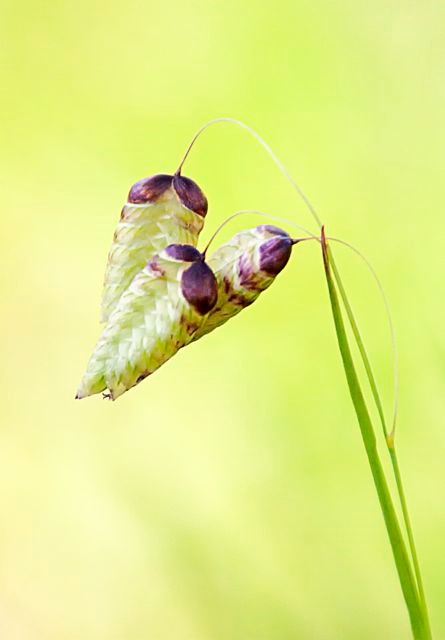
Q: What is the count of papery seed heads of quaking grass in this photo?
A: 3